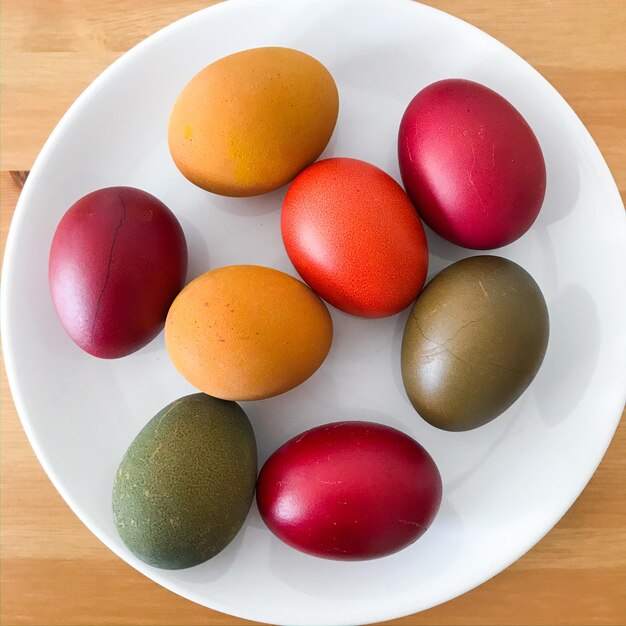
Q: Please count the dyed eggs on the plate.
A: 8